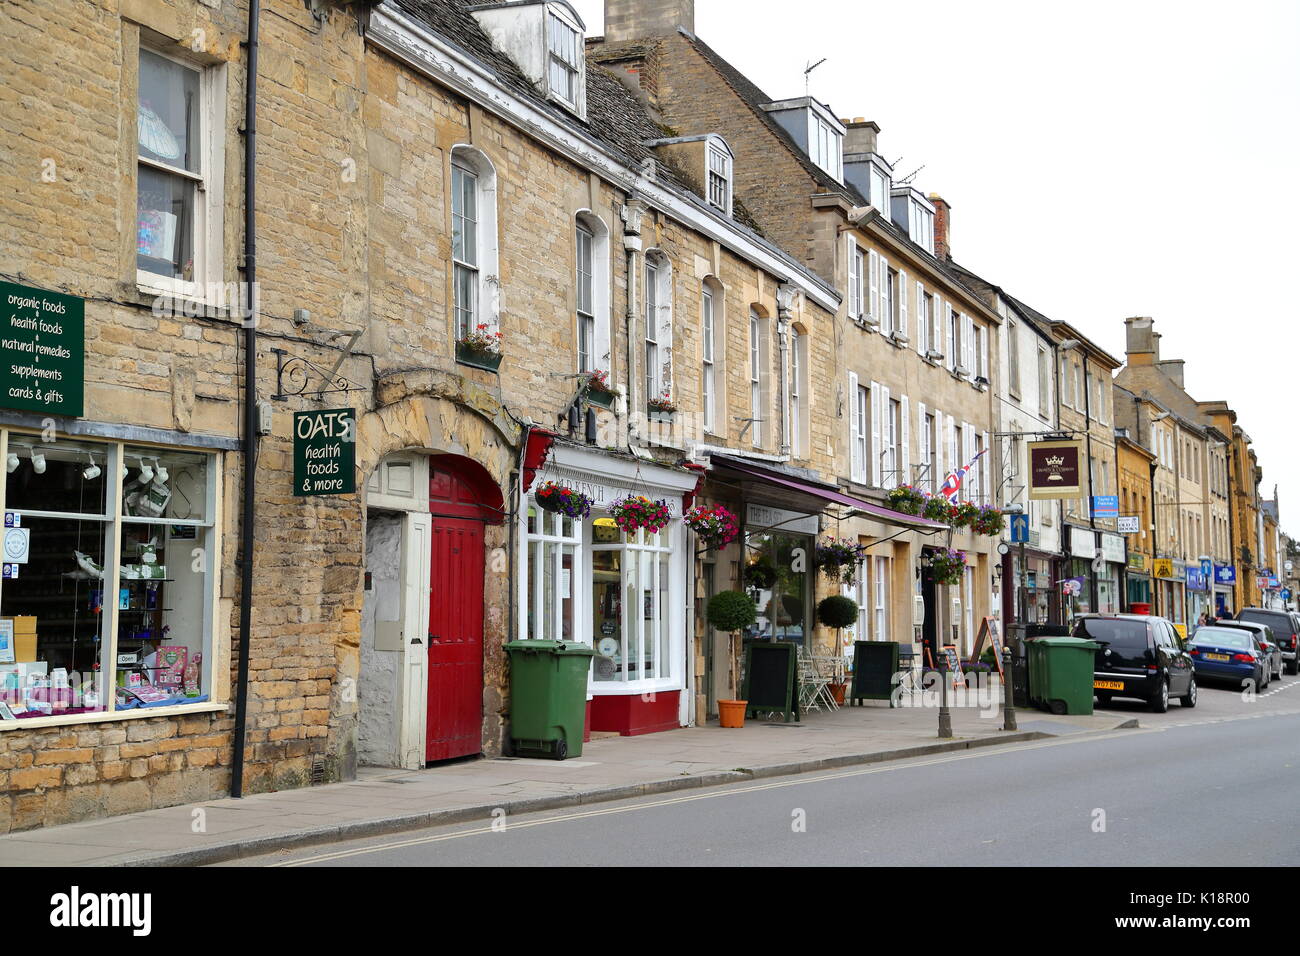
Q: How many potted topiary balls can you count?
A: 2